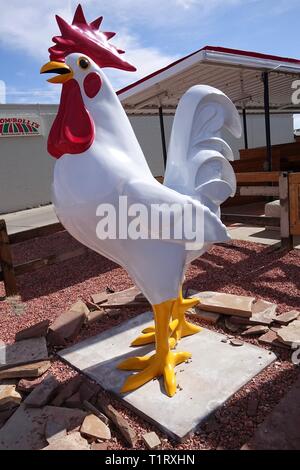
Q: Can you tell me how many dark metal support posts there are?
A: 3